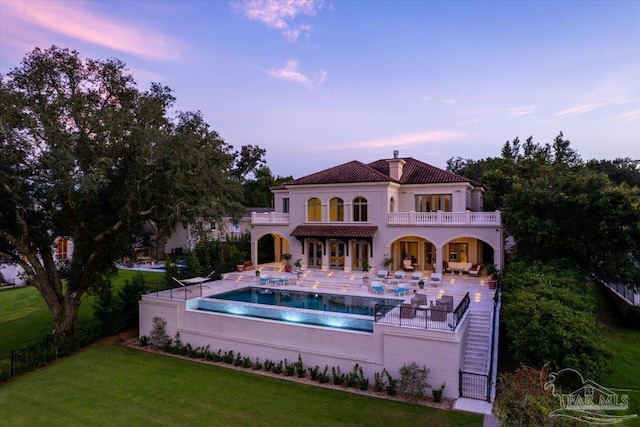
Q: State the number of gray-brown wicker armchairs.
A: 4